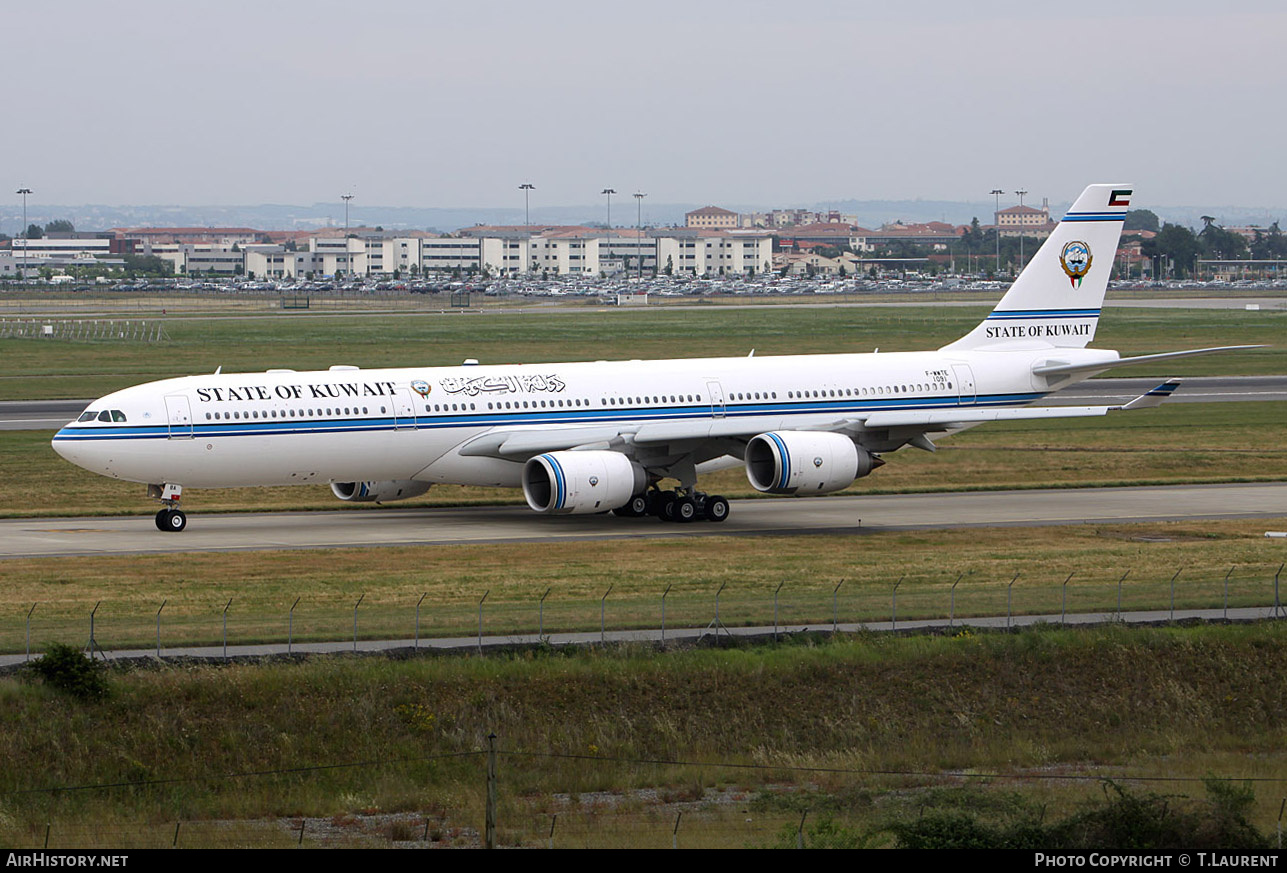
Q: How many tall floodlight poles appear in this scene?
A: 7